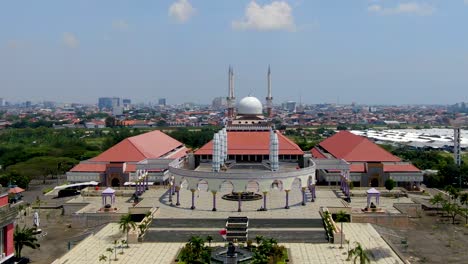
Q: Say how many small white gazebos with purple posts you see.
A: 2